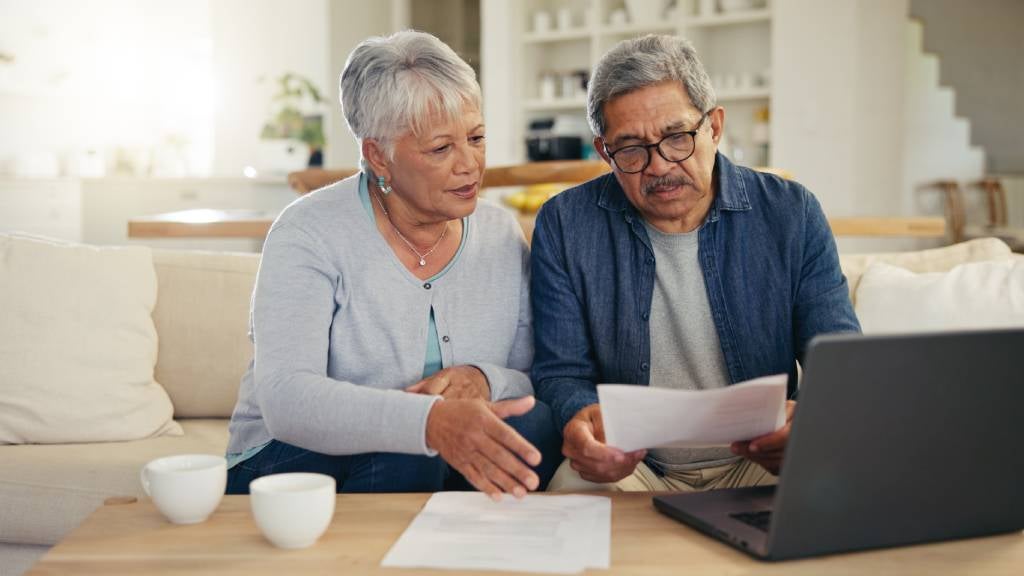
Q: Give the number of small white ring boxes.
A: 0